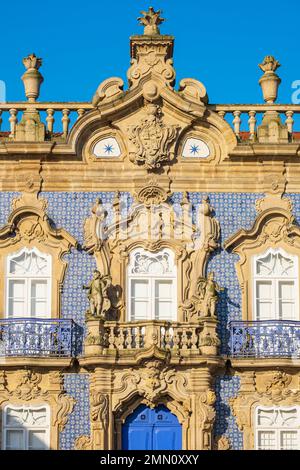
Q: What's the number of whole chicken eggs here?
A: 0